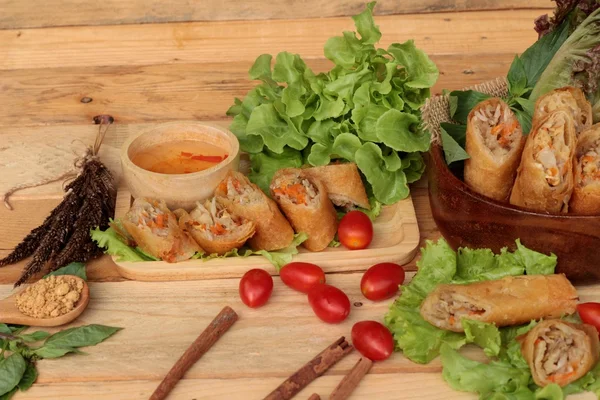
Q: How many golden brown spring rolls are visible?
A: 11